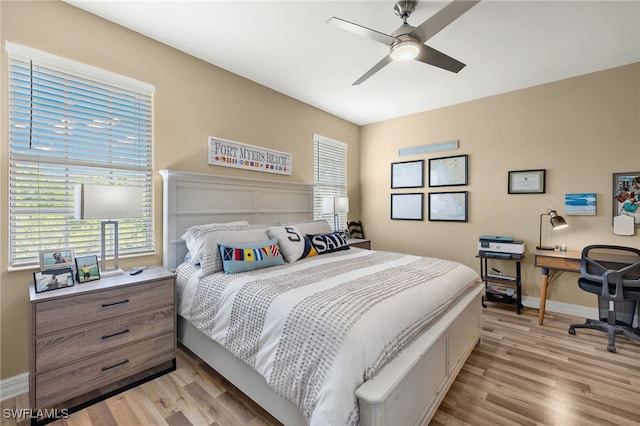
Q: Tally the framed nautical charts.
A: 4